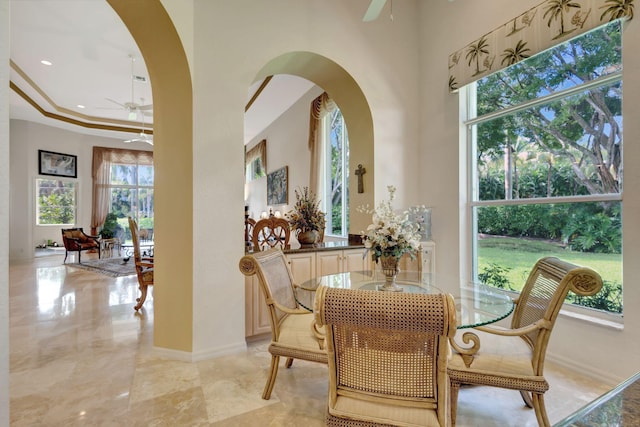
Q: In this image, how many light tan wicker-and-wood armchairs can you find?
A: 3